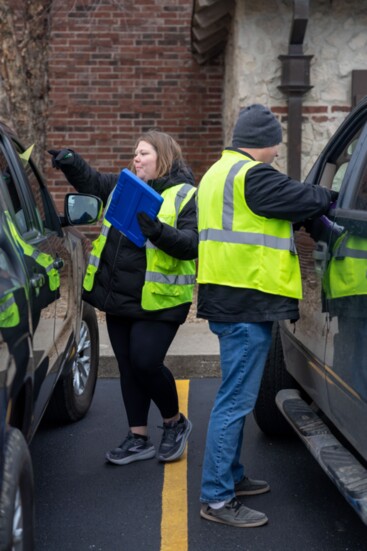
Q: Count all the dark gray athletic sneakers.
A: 2